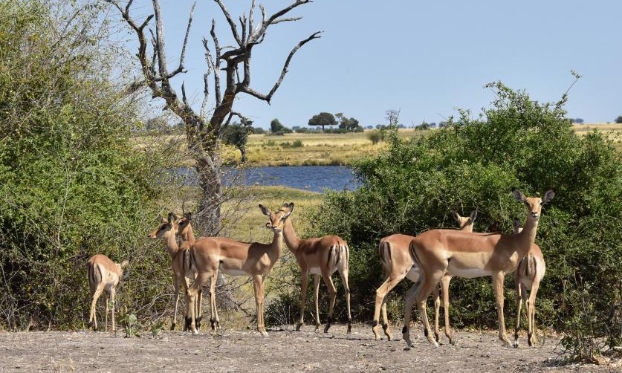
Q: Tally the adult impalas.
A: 7